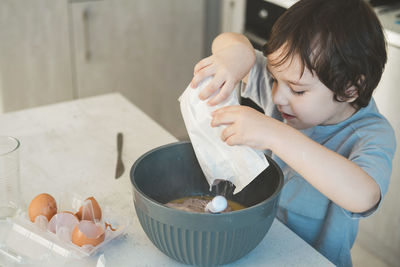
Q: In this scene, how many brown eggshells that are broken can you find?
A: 3